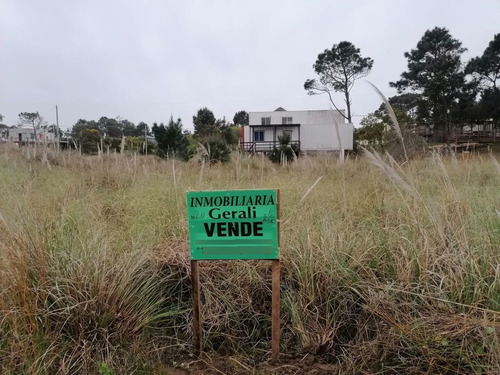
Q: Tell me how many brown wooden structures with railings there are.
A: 1